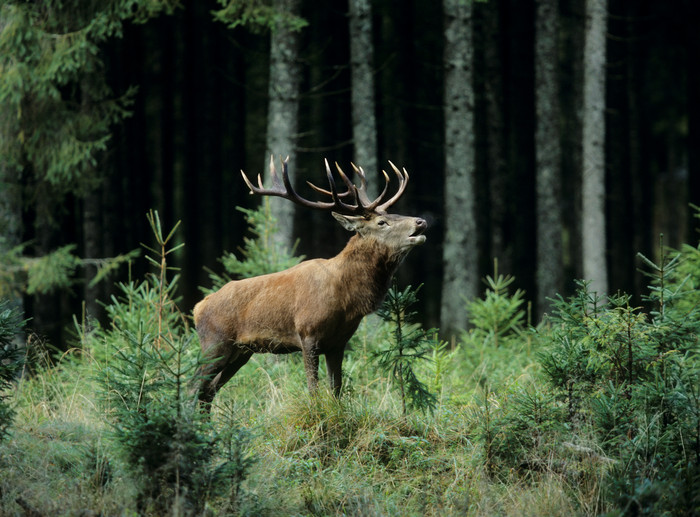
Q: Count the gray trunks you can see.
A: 5